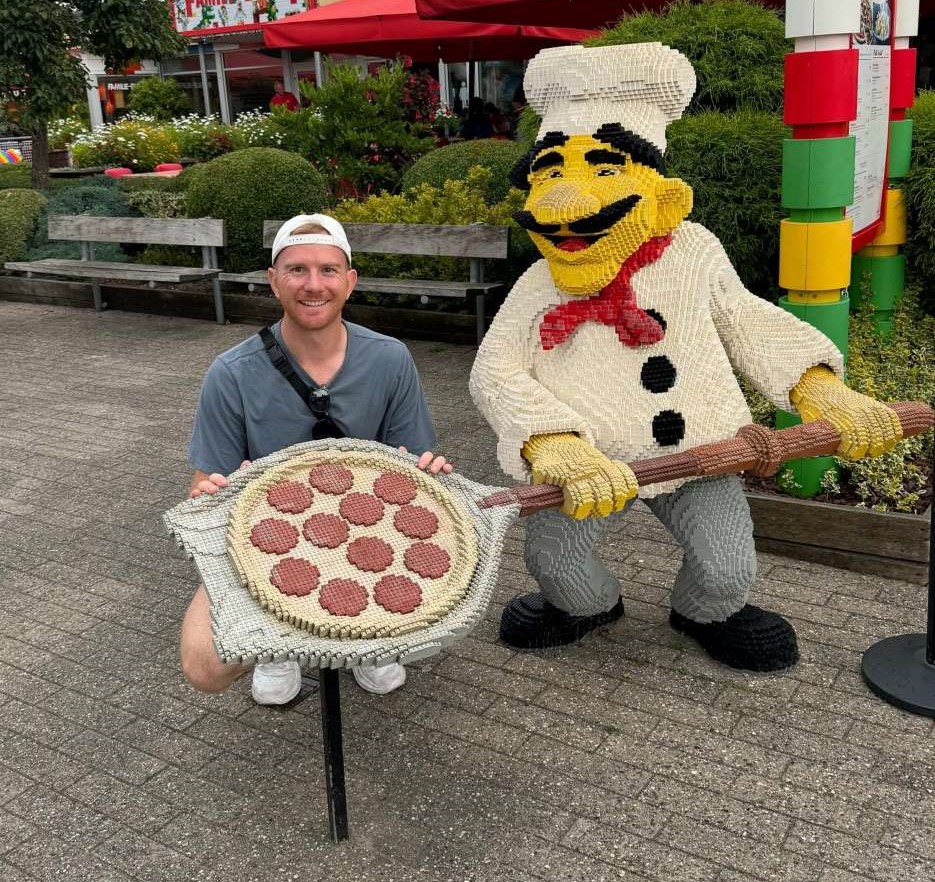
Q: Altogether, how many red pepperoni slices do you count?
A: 12